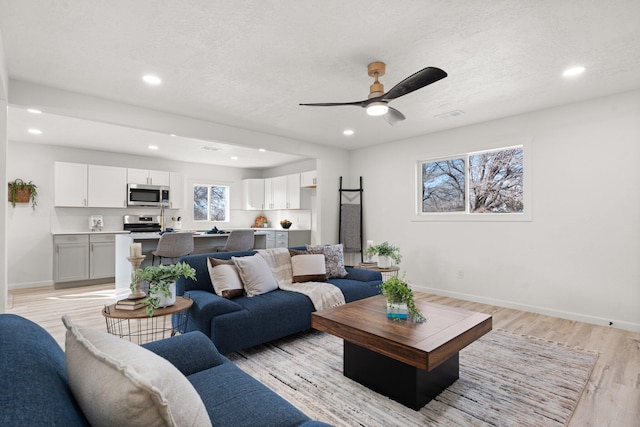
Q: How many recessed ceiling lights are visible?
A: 9